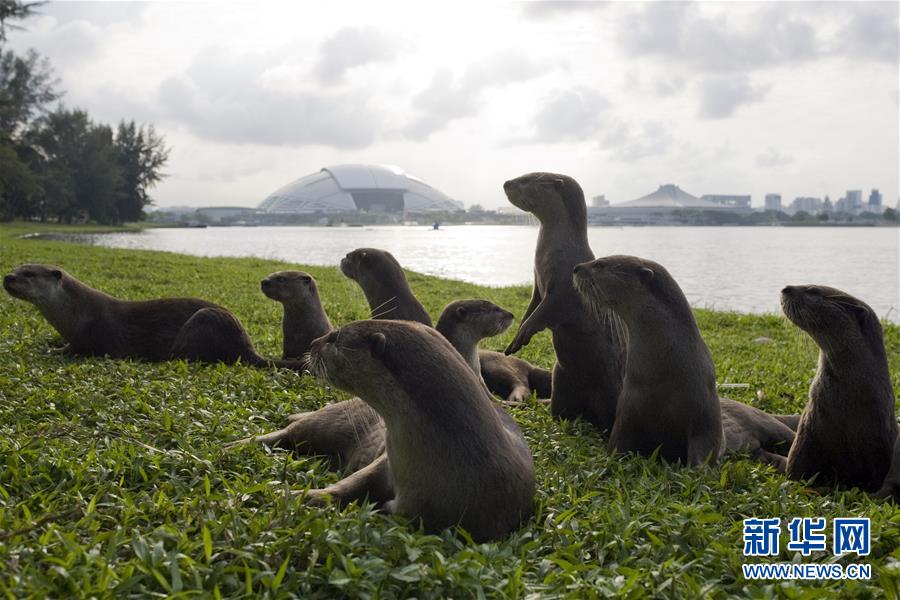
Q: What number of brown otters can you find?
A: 8